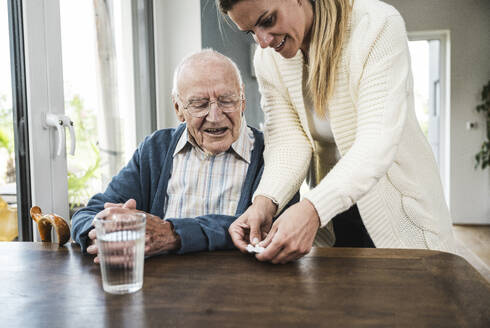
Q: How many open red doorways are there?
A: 0